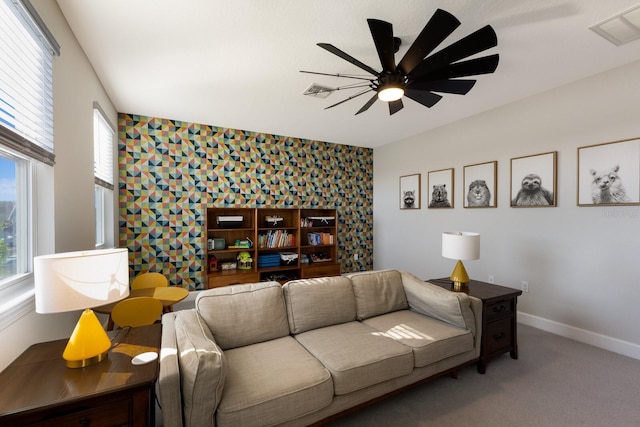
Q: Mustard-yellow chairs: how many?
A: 2